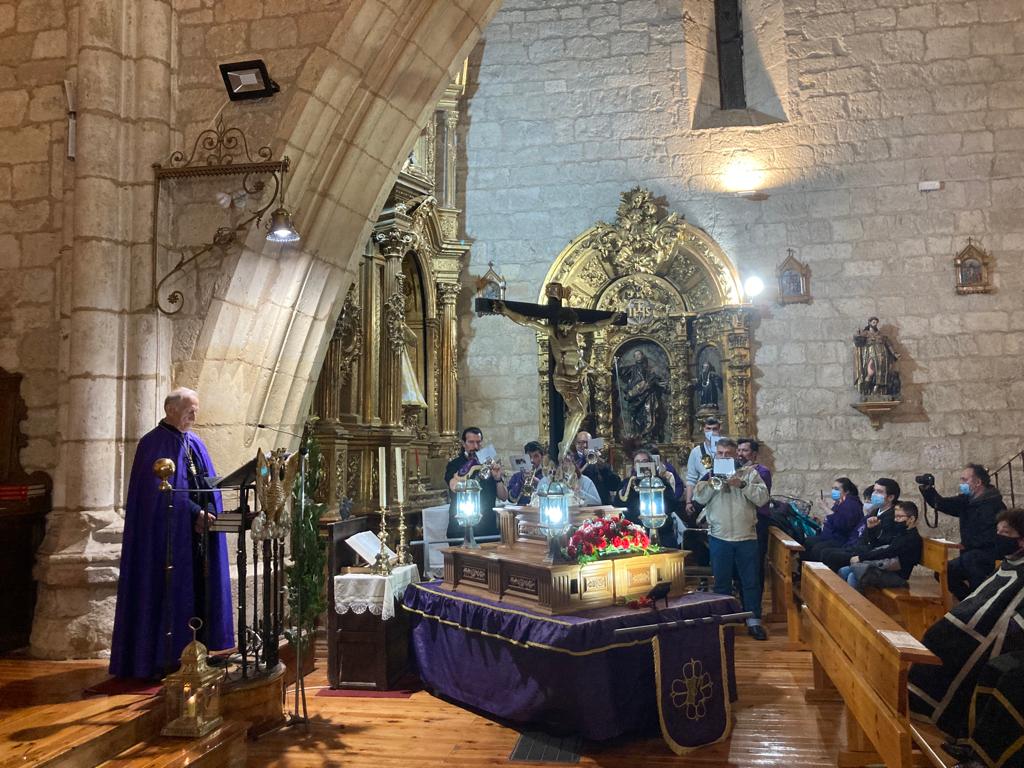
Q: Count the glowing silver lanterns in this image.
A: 3